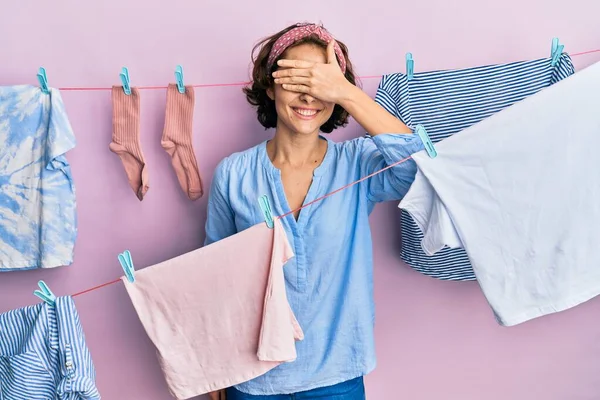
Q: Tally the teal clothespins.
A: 9